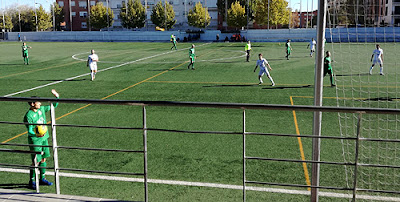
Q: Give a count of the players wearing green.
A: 6